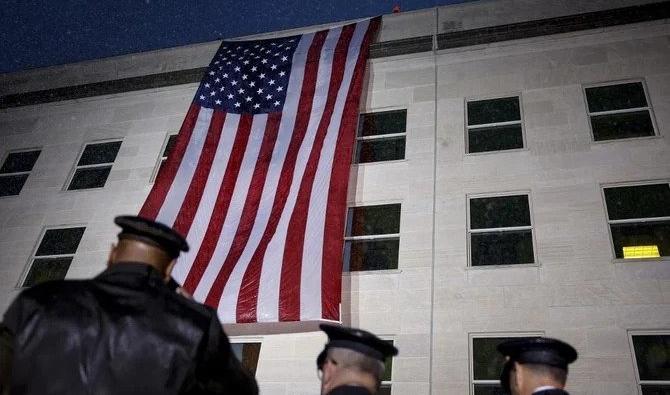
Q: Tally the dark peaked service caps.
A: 3